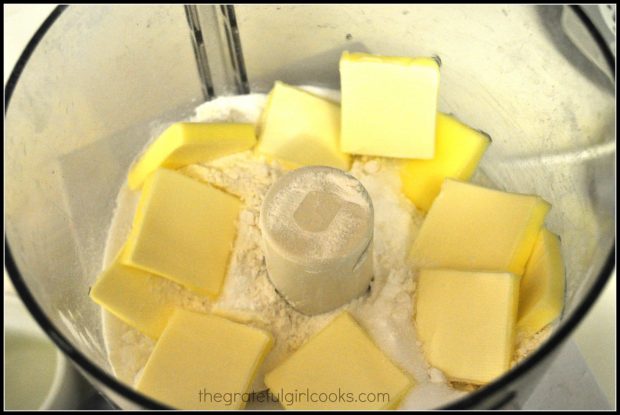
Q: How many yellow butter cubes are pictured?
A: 11